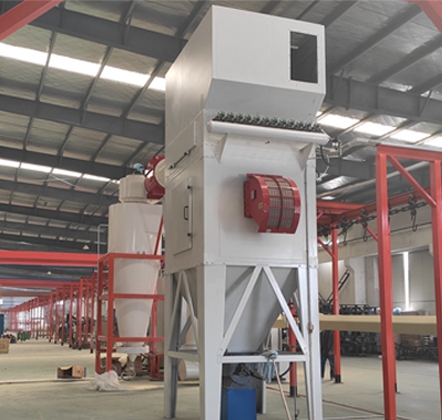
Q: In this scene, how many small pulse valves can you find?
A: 12